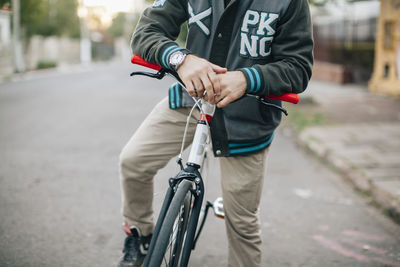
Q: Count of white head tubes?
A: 1